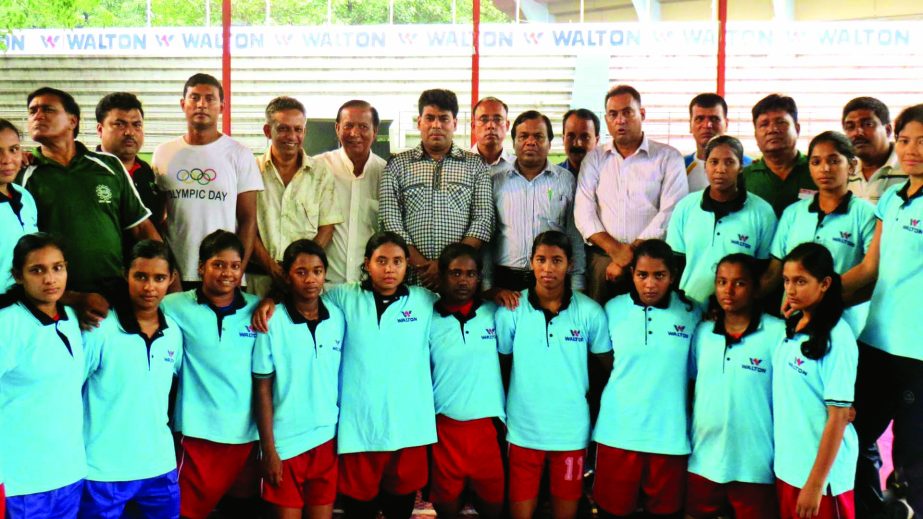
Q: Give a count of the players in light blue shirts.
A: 14